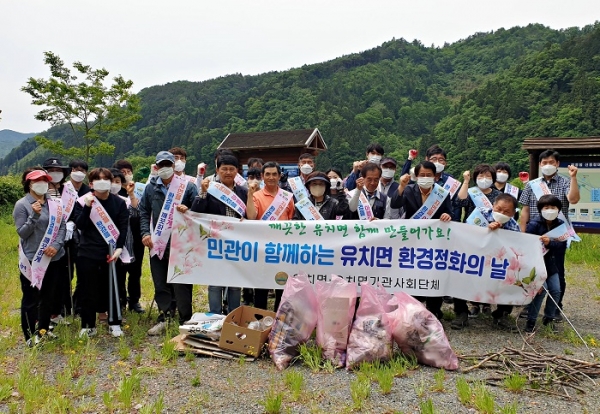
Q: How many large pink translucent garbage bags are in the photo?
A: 4